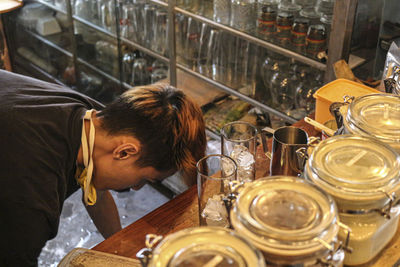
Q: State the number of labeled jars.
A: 4